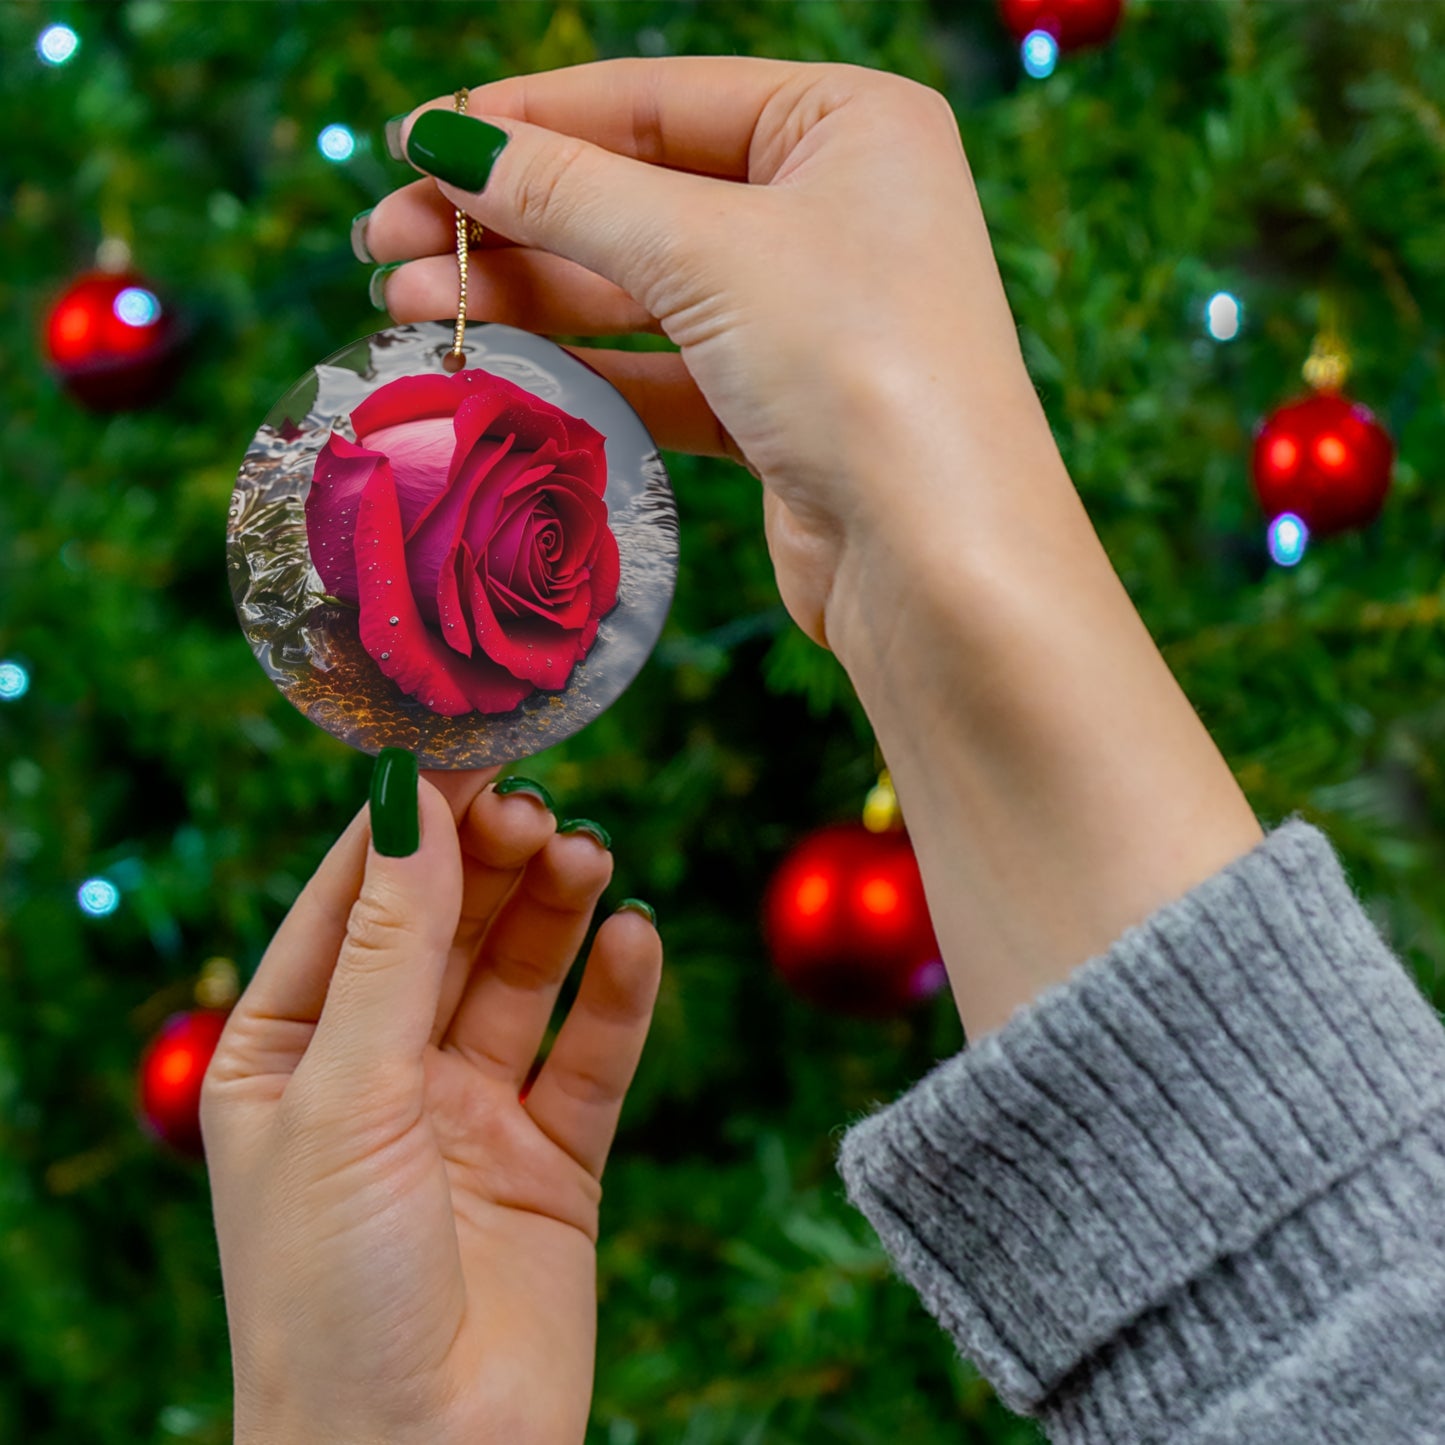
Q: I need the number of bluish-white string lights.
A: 8